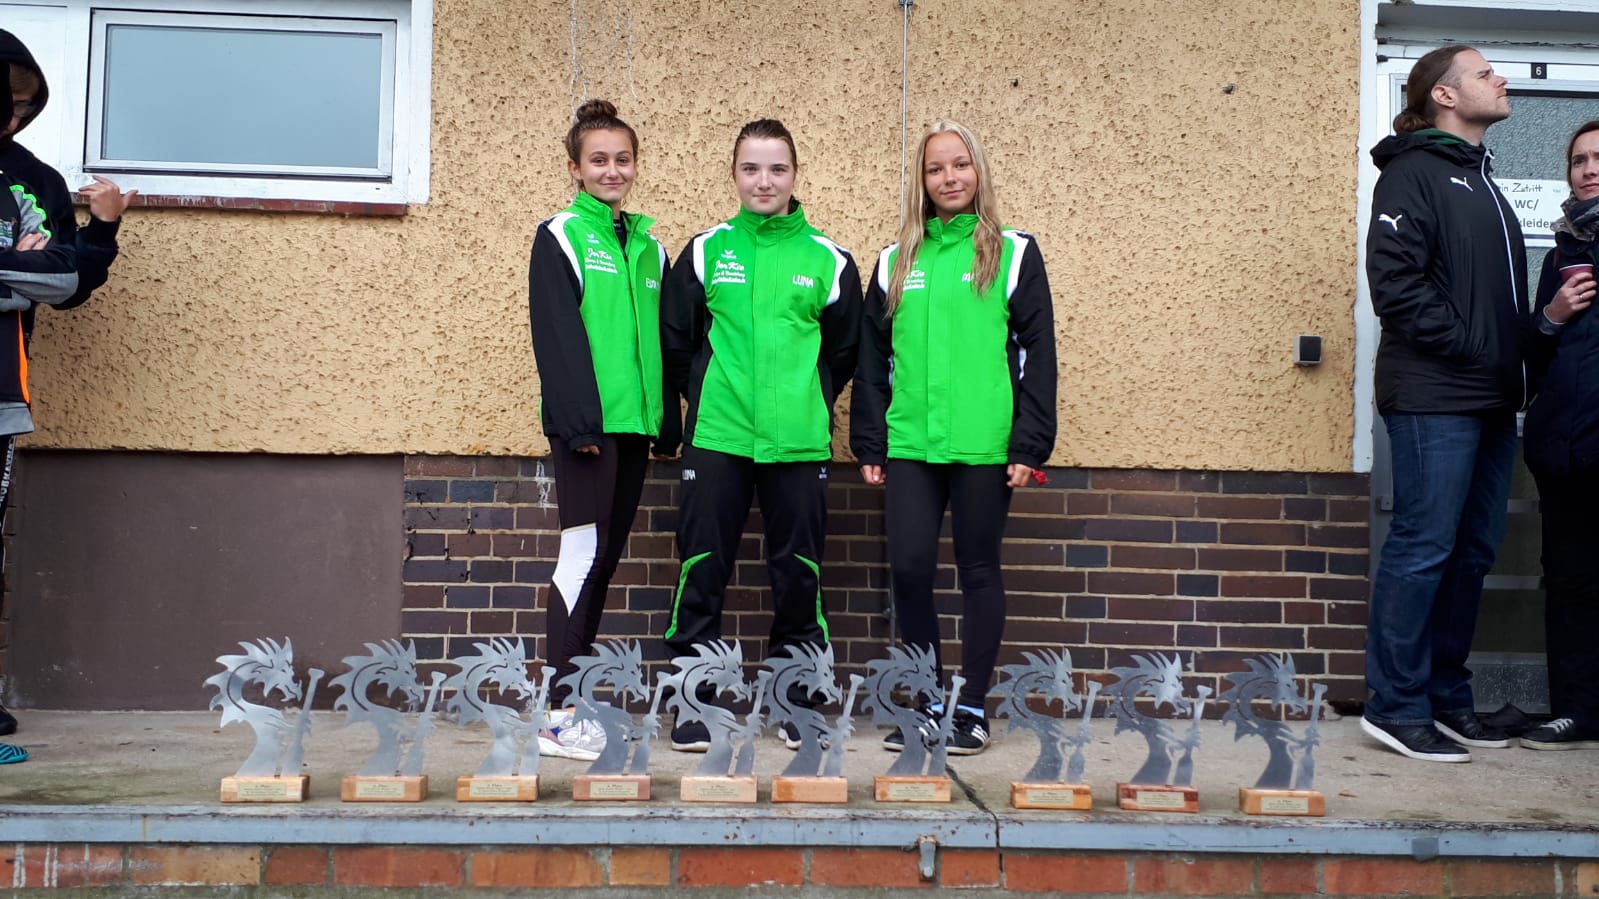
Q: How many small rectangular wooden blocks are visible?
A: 10